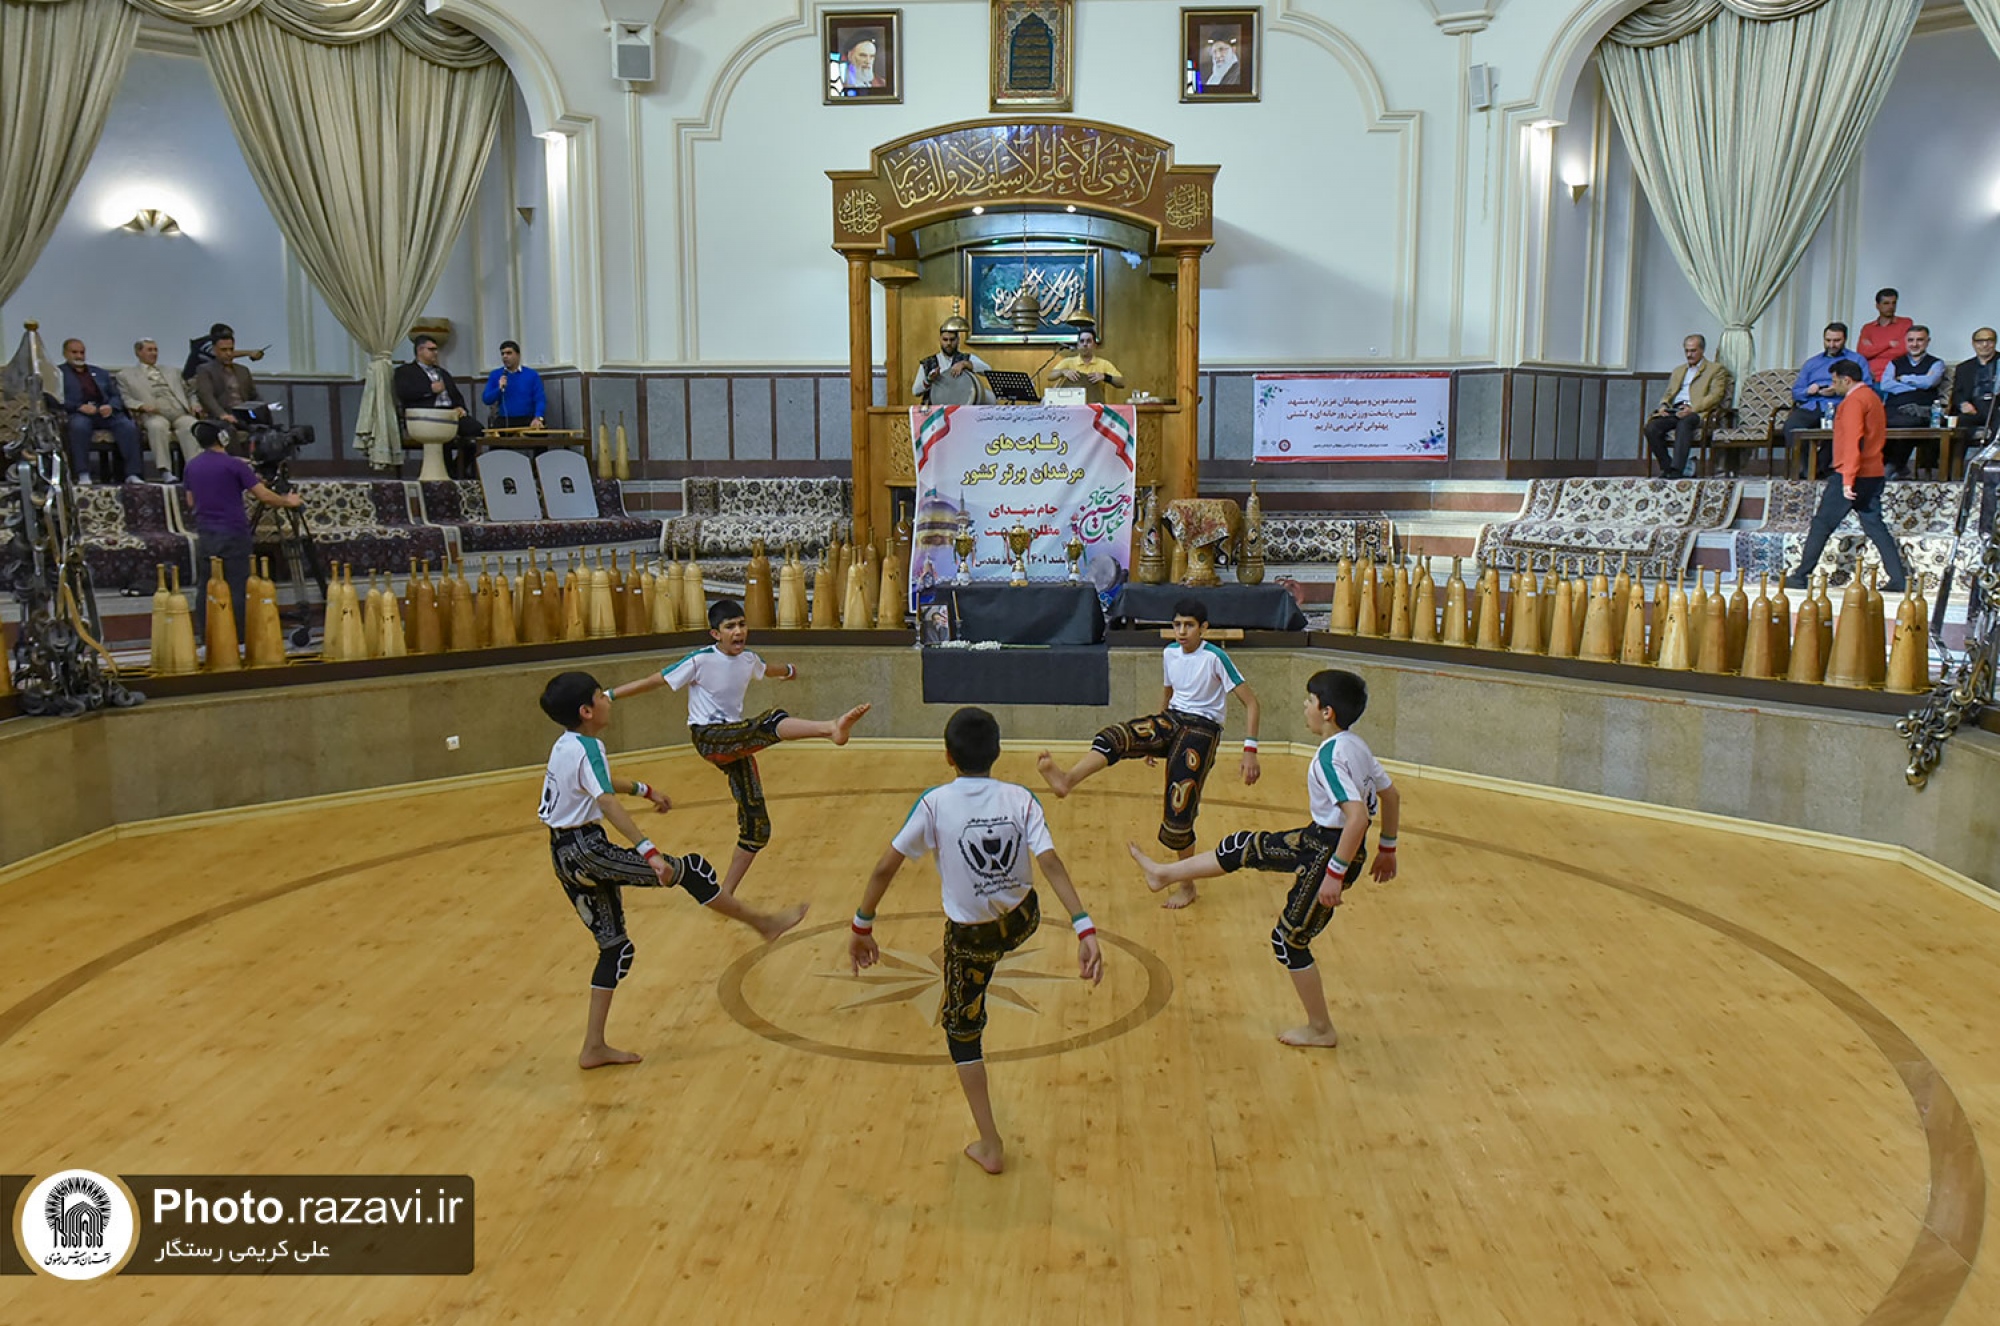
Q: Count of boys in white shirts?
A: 5